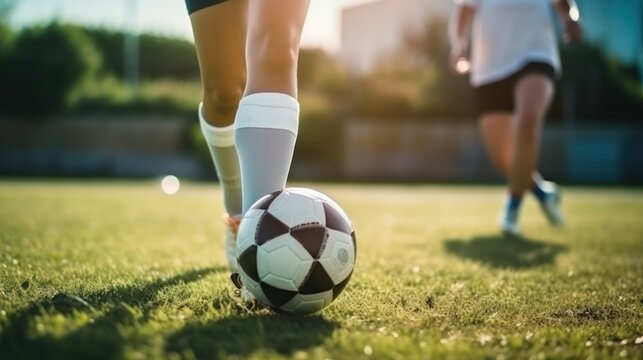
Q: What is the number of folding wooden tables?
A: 0